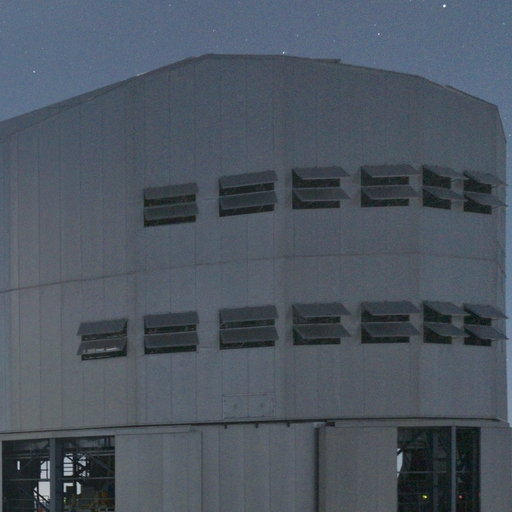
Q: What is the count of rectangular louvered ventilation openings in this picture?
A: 13